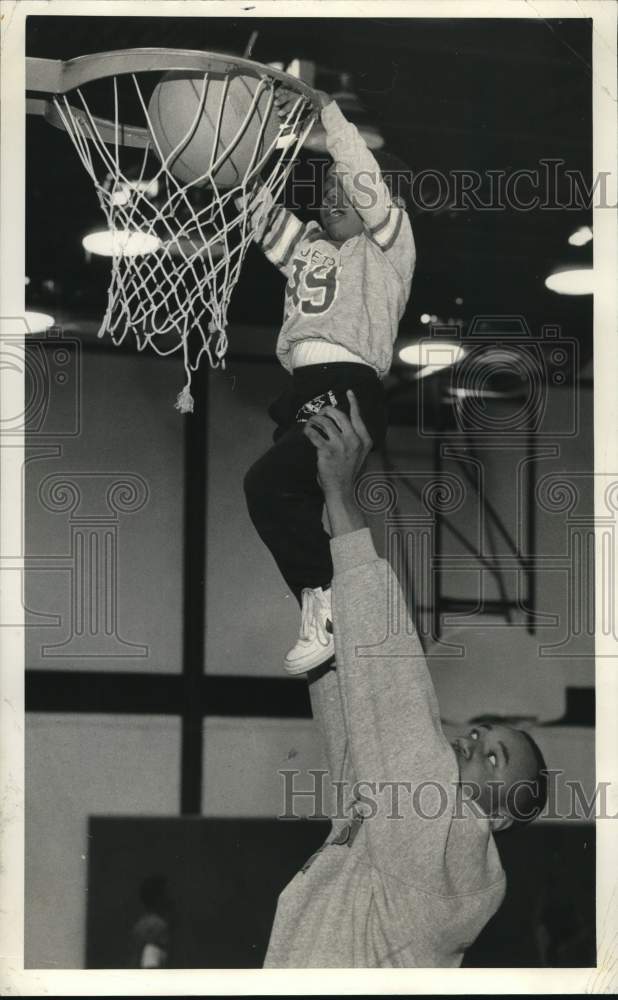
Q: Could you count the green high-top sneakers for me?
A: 0